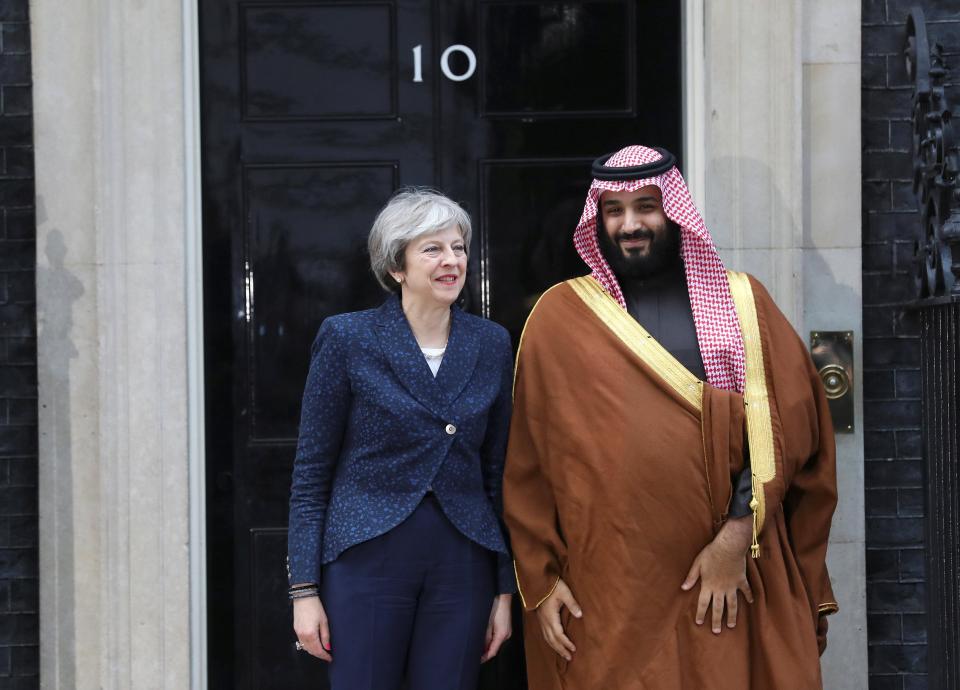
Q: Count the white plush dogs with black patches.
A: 0